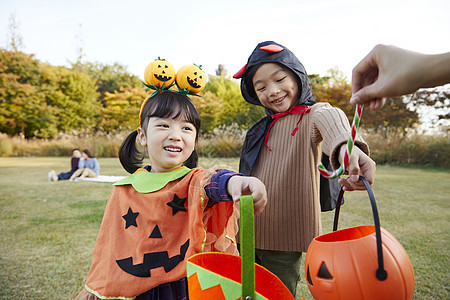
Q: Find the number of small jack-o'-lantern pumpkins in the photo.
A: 2